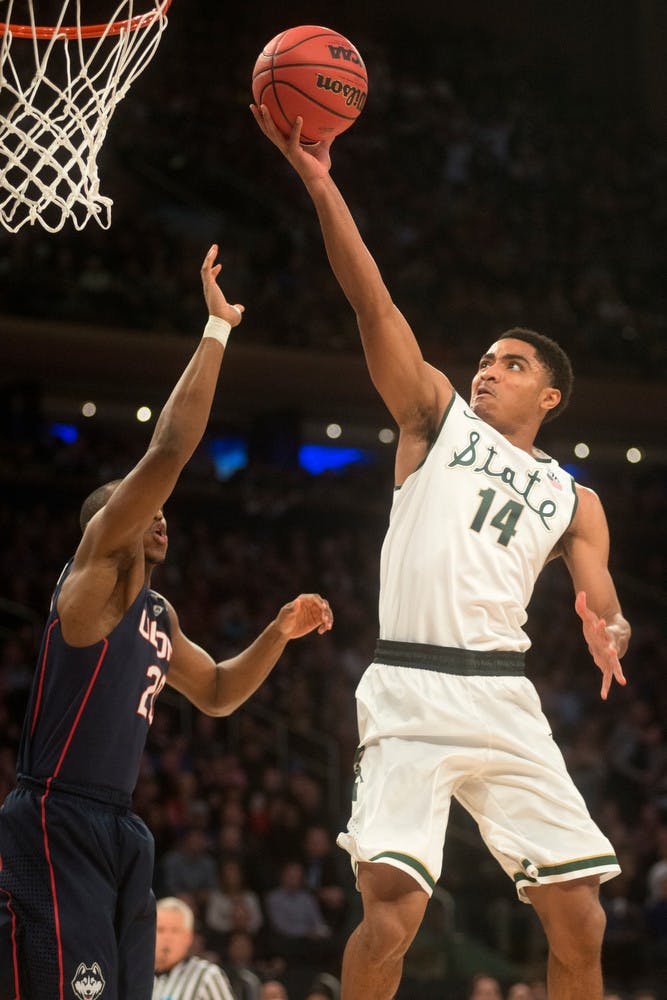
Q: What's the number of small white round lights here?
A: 6